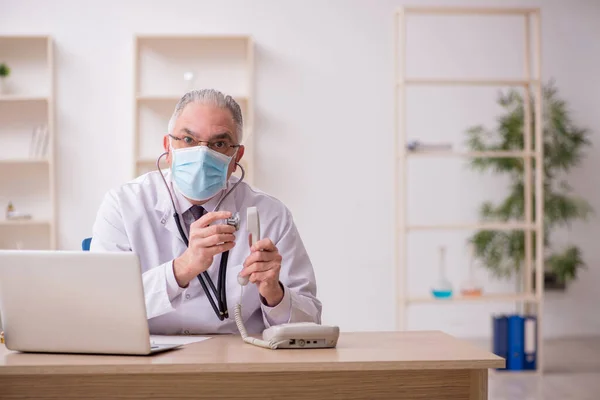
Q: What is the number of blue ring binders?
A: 3